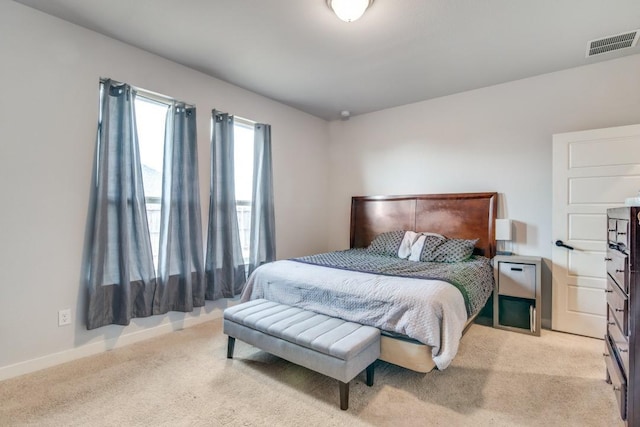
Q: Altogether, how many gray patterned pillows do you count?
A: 2